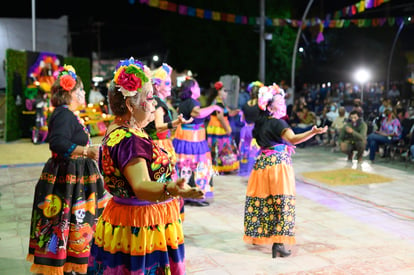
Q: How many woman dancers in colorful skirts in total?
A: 7